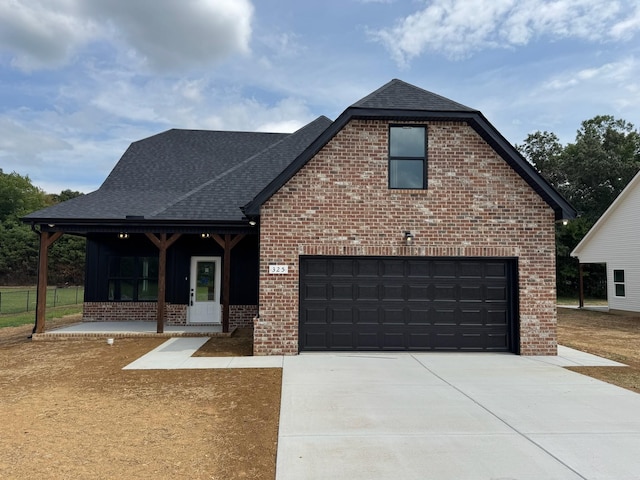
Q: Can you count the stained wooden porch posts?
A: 3